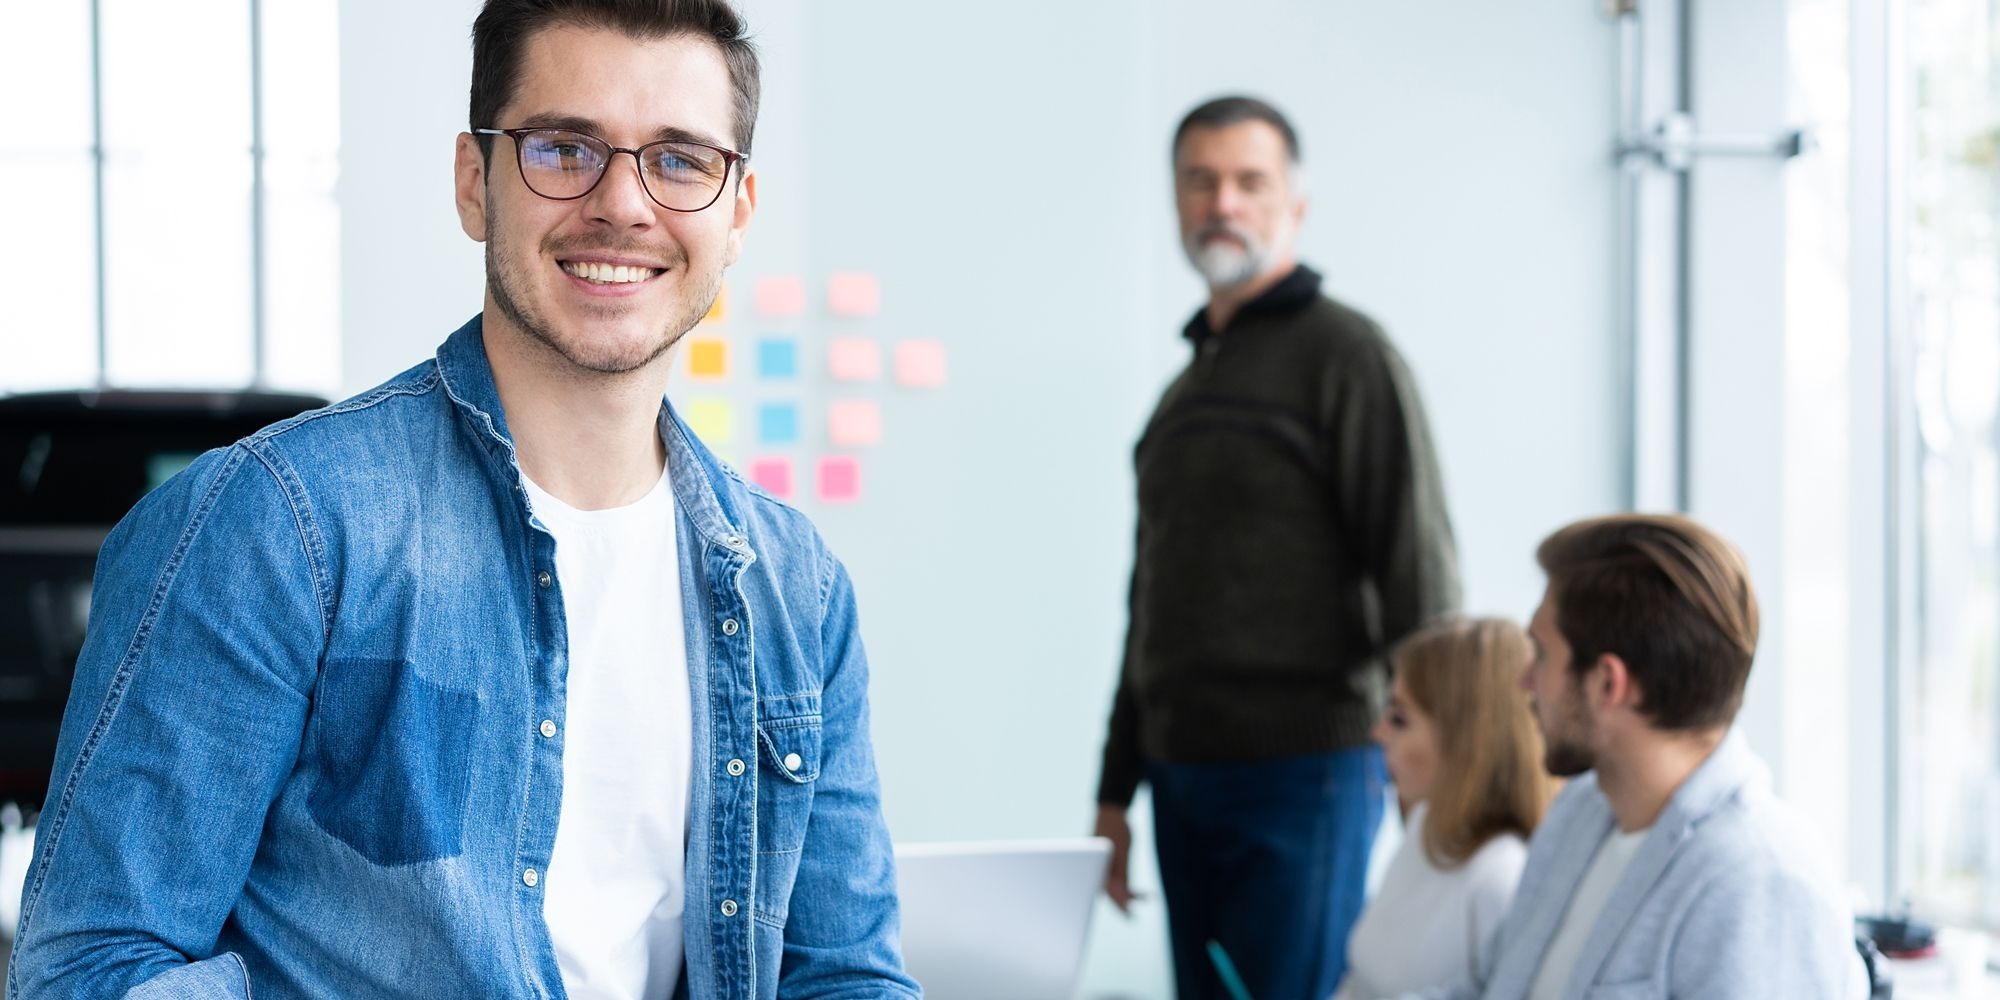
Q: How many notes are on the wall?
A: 12